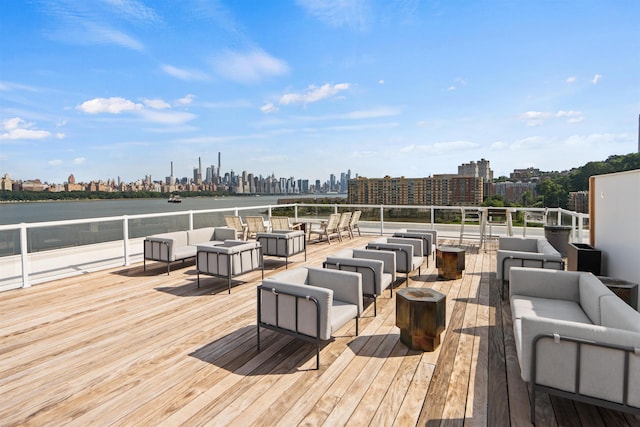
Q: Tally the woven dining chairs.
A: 6